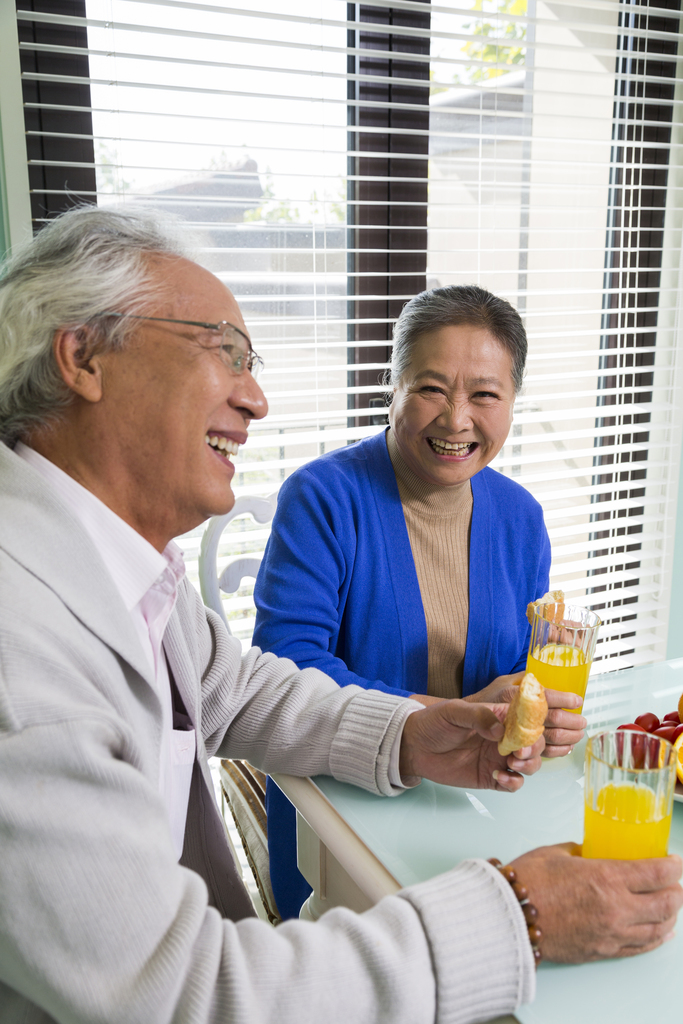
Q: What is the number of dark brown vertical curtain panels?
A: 3